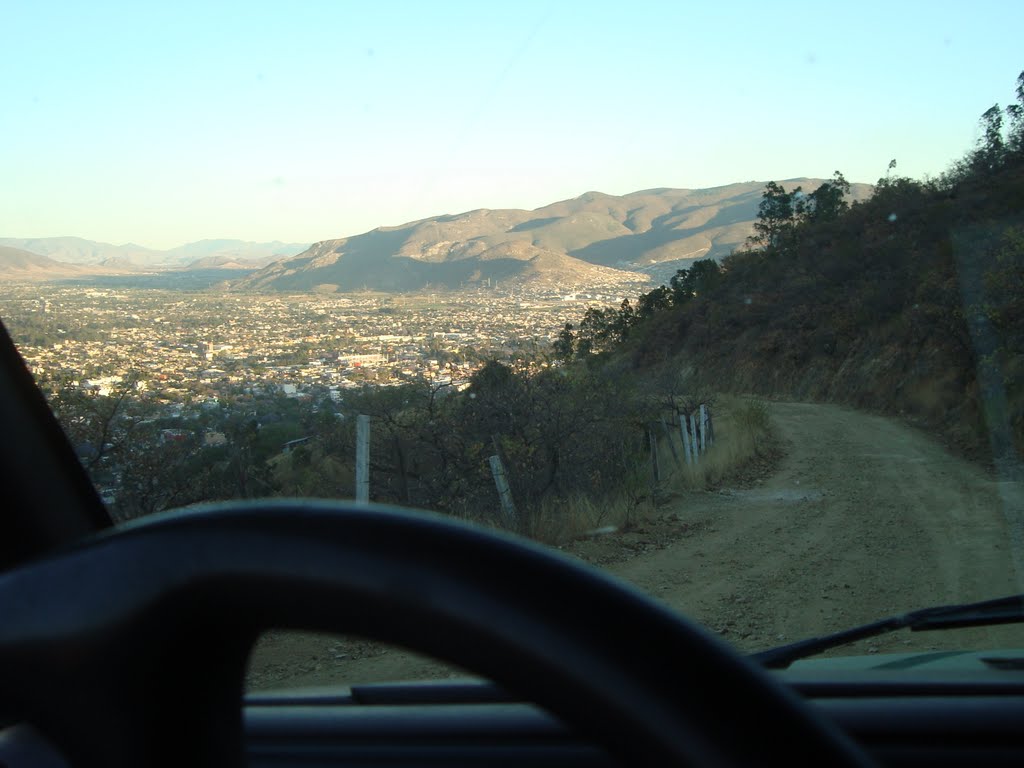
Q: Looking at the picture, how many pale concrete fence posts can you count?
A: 5